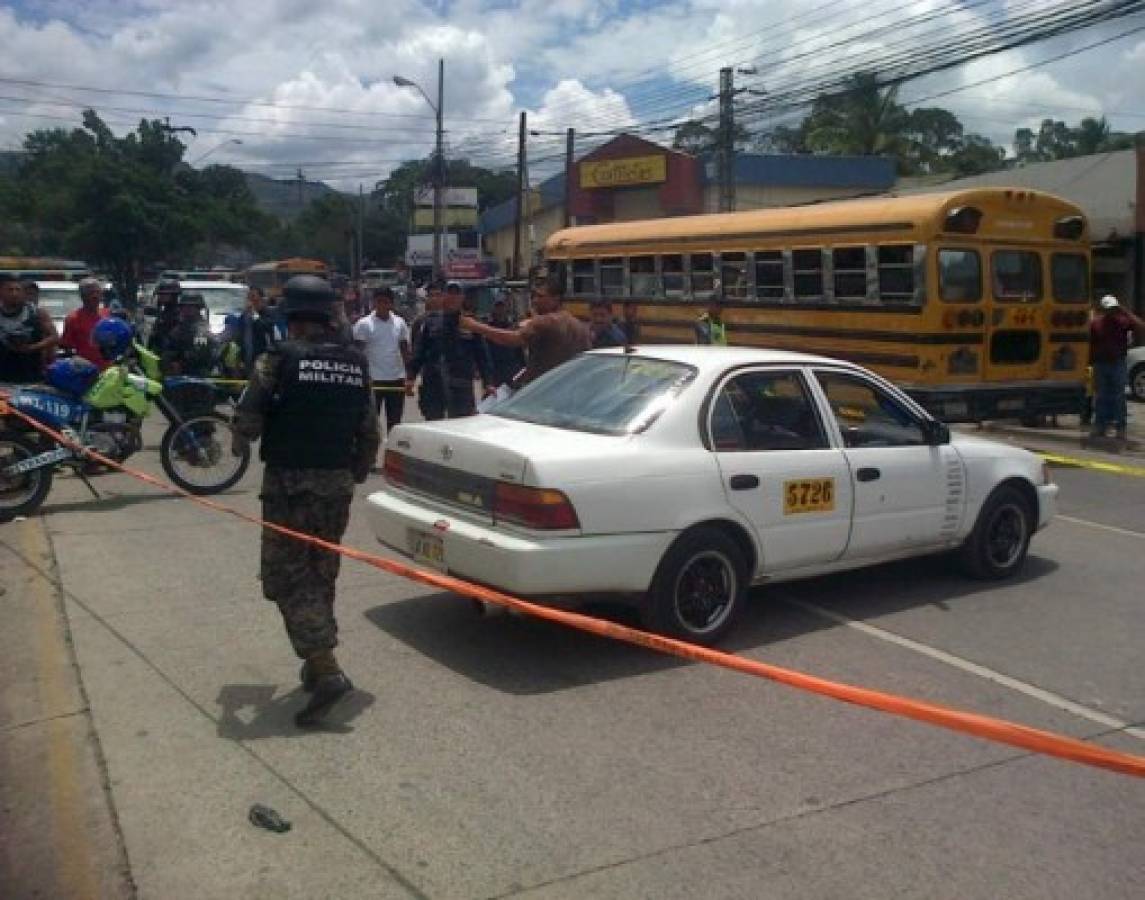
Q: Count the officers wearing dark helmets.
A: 3